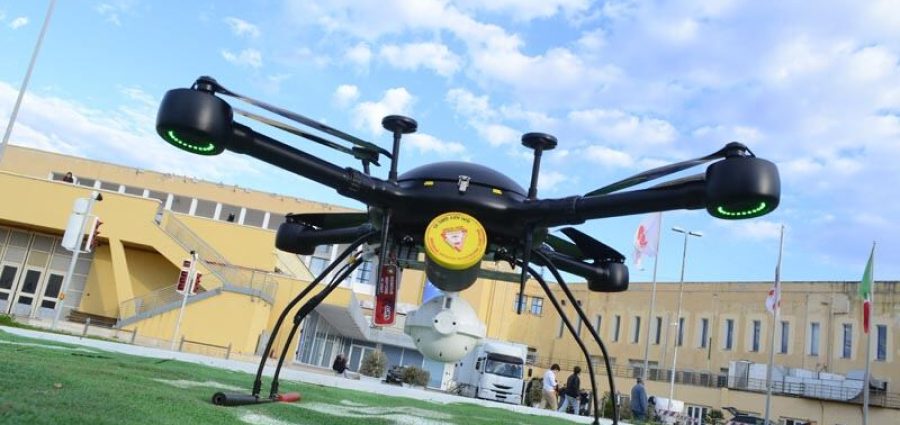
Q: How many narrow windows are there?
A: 14